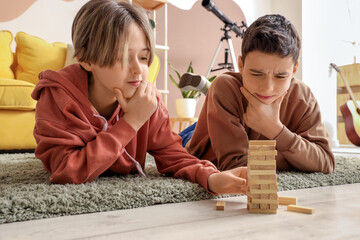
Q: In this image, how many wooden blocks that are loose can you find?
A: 3